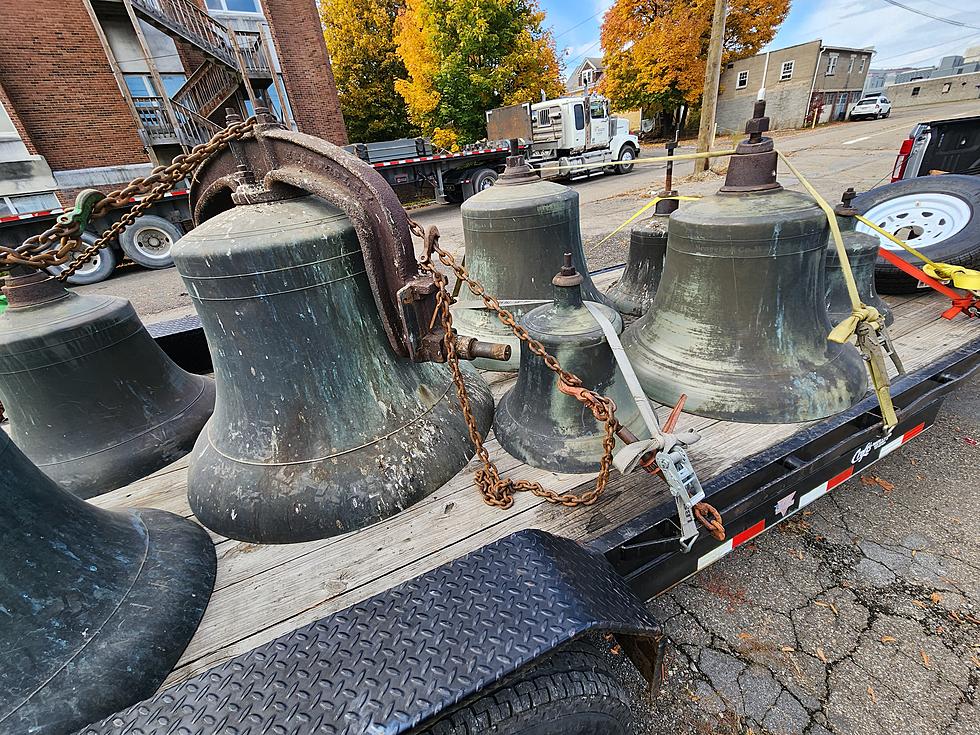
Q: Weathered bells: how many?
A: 8